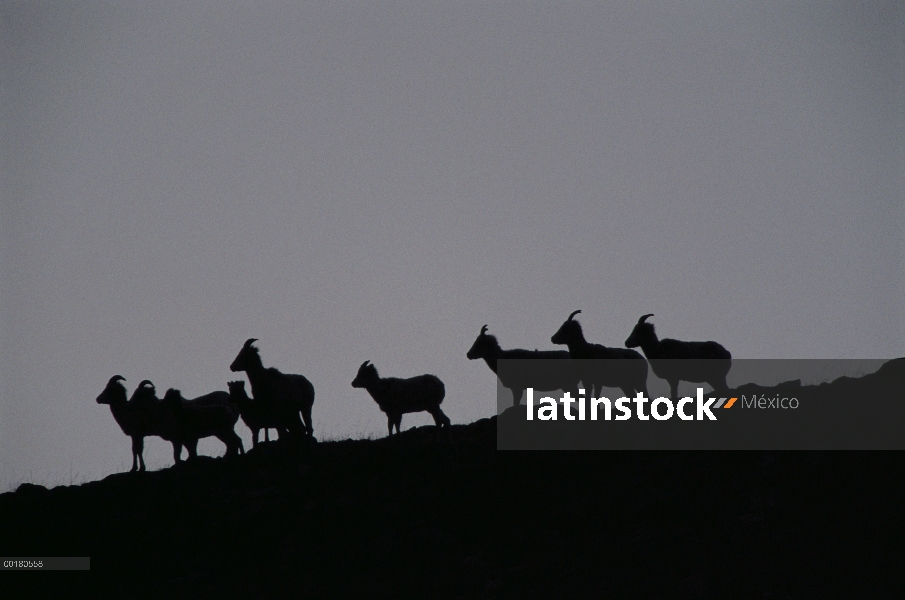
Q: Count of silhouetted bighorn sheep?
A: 9